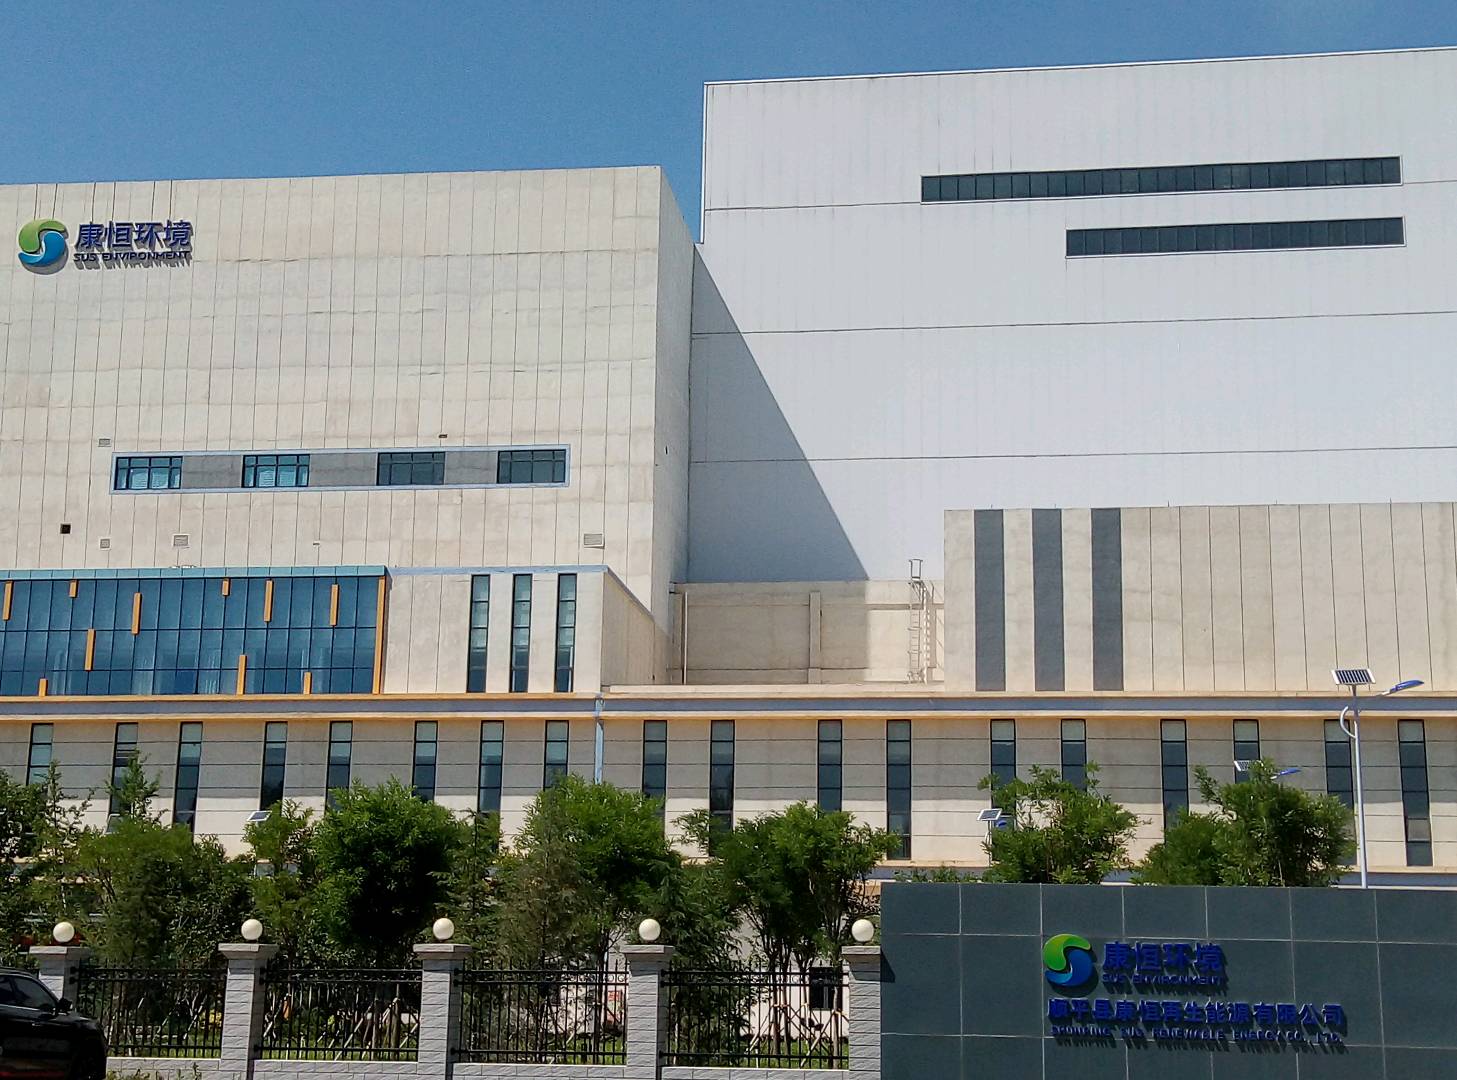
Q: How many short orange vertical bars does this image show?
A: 10